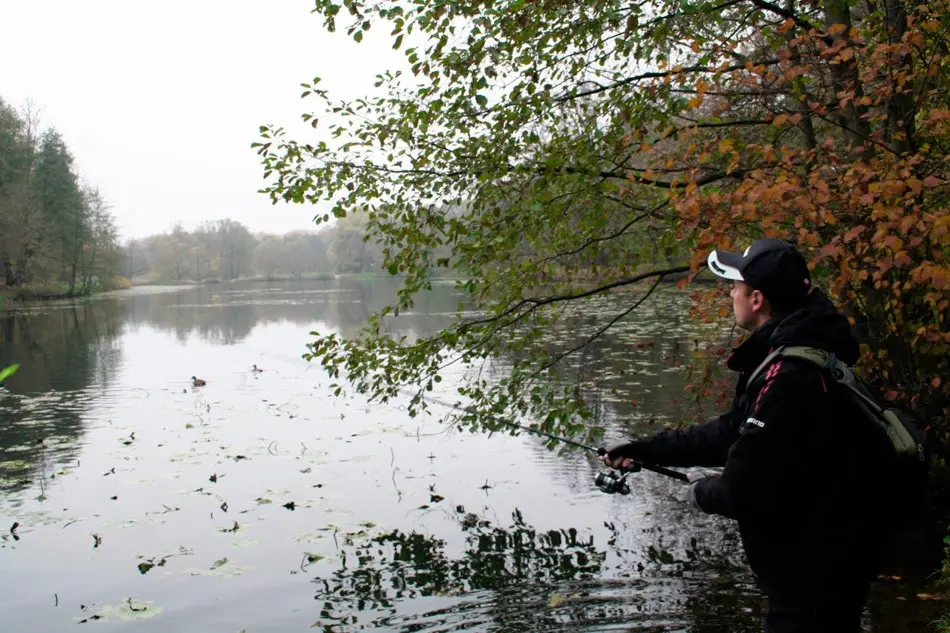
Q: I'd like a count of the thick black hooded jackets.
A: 1